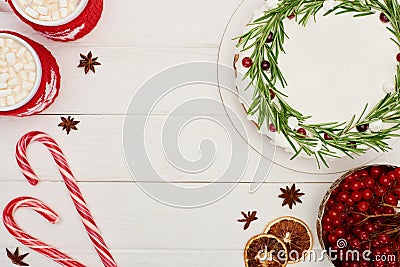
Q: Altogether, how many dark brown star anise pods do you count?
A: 5